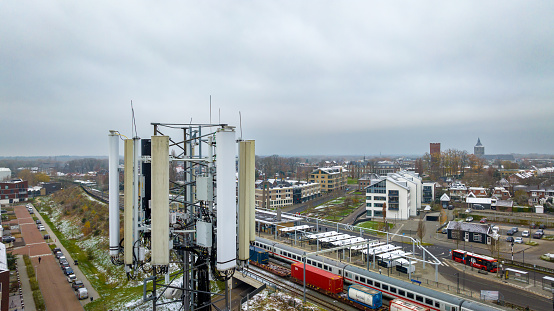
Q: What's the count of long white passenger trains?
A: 1